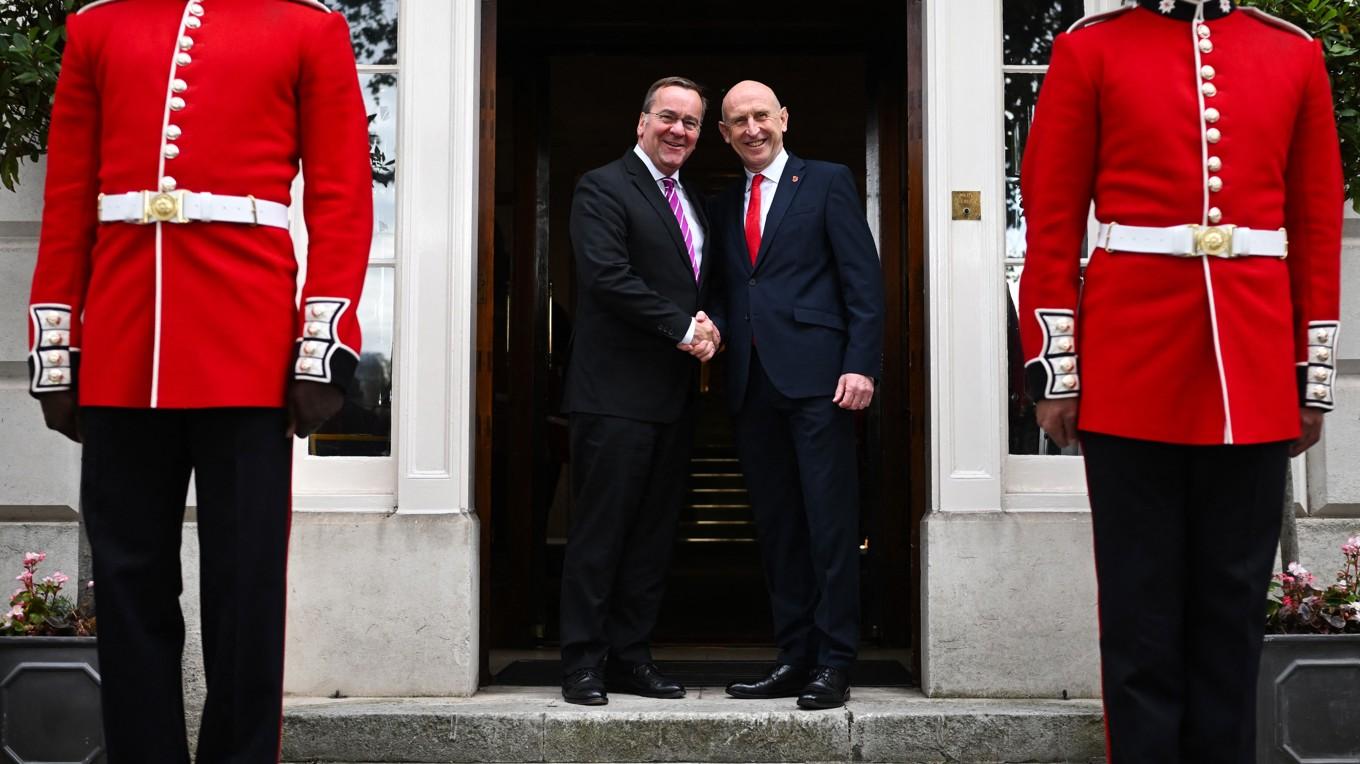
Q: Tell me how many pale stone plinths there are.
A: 2